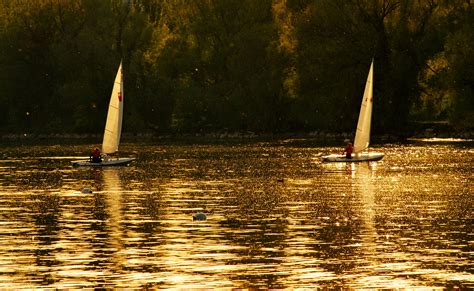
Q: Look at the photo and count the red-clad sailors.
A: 2